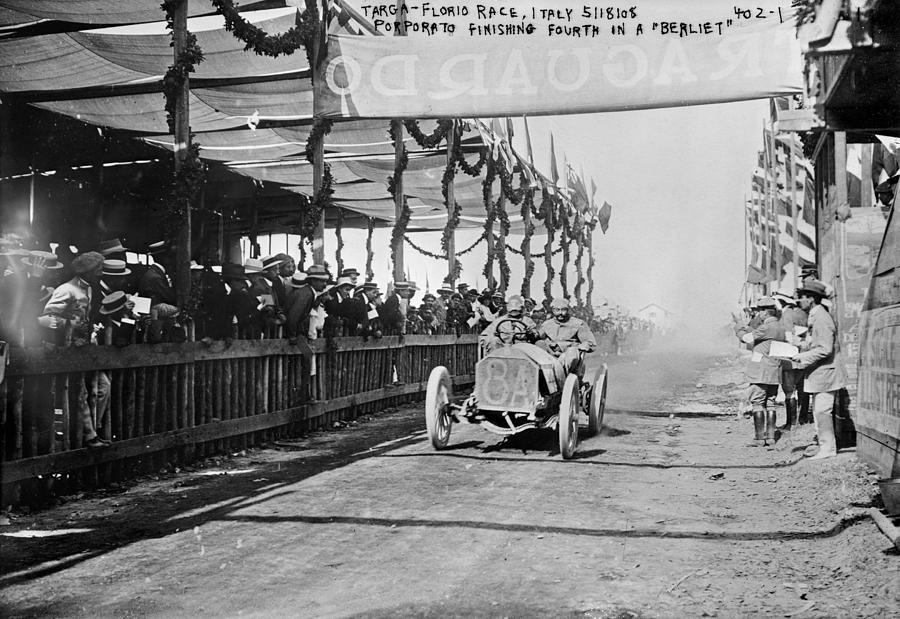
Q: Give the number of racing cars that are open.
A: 1